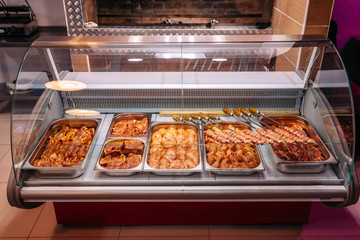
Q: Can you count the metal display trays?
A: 6